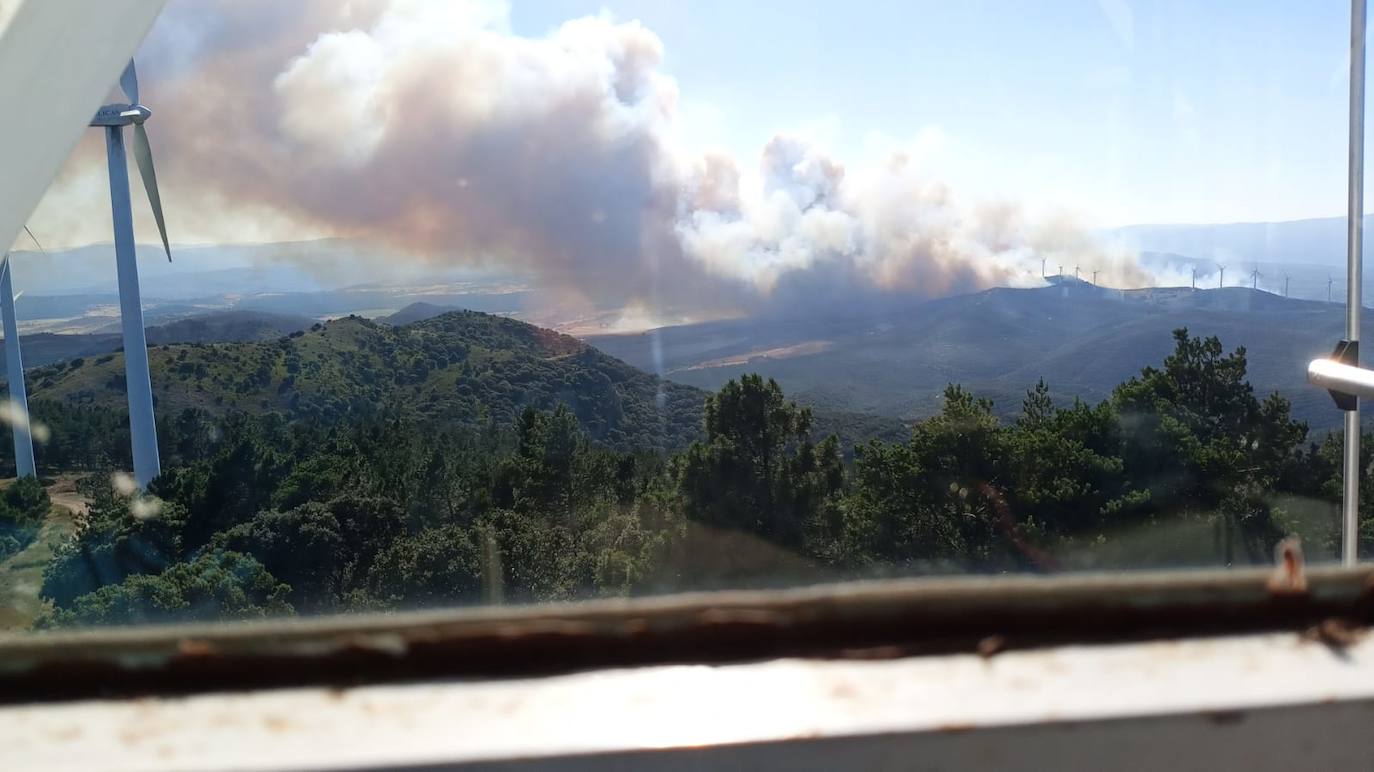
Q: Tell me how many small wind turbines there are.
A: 9